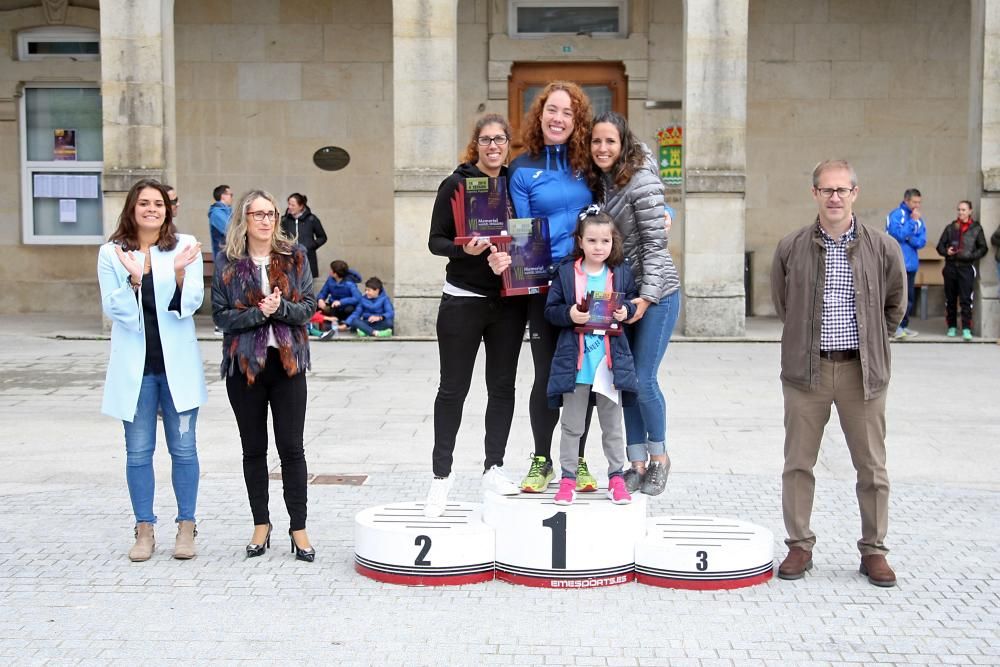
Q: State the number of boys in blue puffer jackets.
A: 2